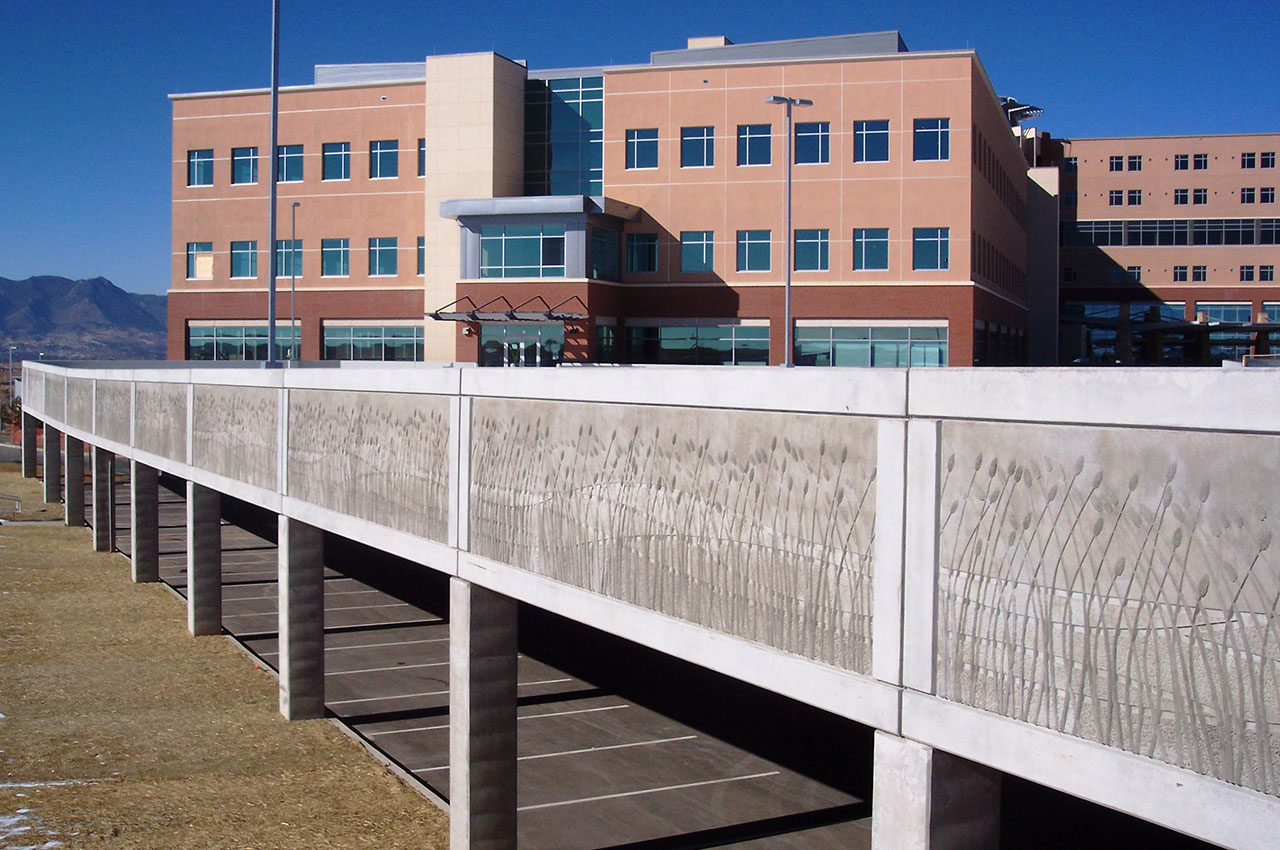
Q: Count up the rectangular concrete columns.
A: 9